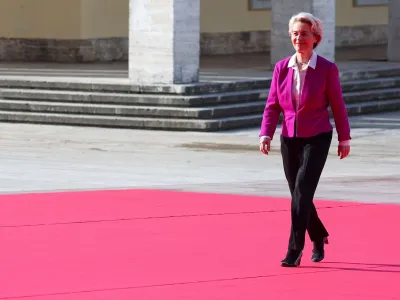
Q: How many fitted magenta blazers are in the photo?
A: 1